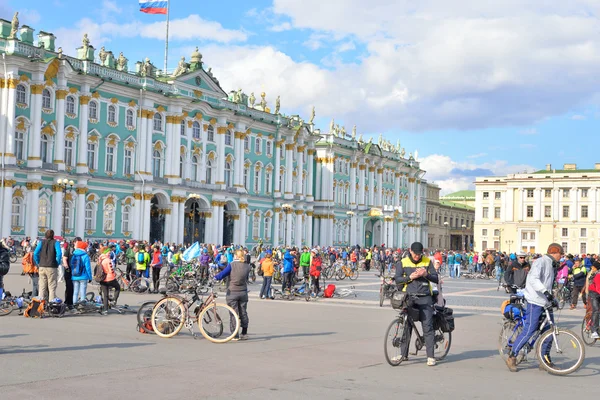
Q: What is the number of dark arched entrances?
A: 3